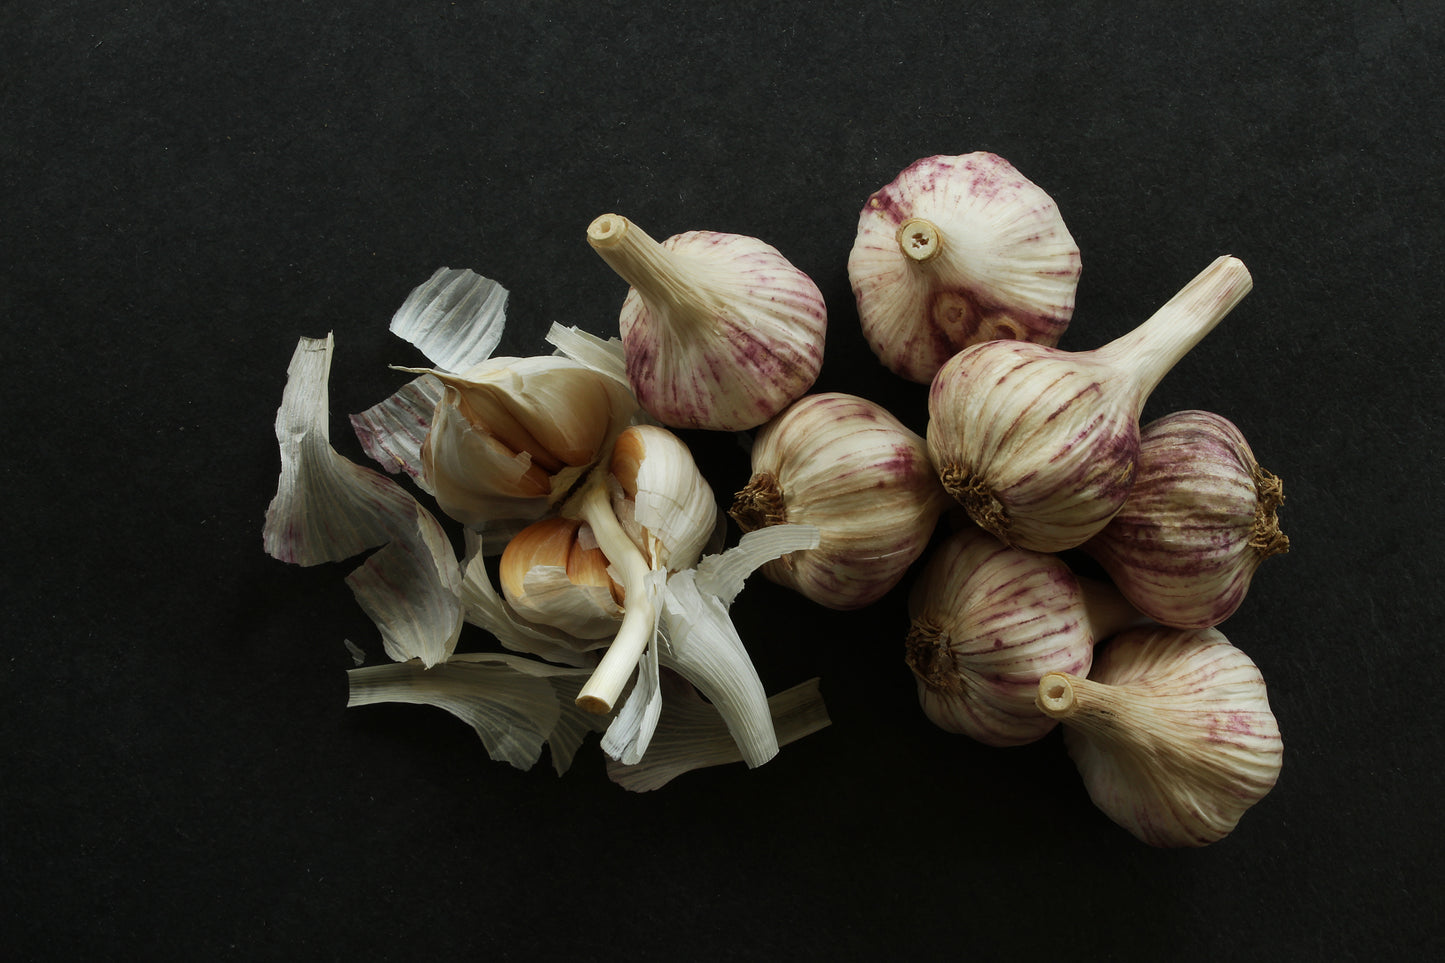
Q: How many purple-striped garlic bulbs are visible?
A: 7